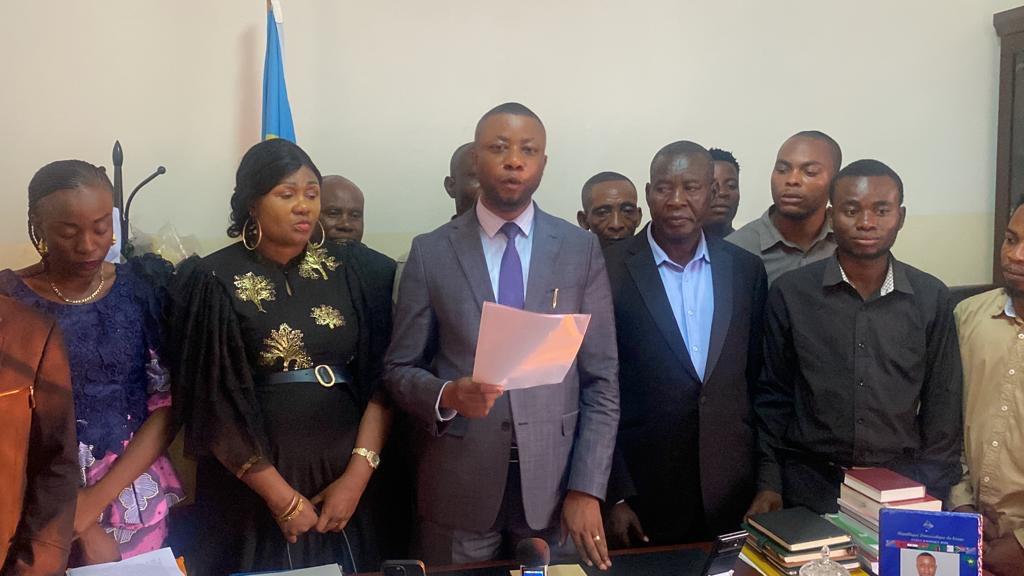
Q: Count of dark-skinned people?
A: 11